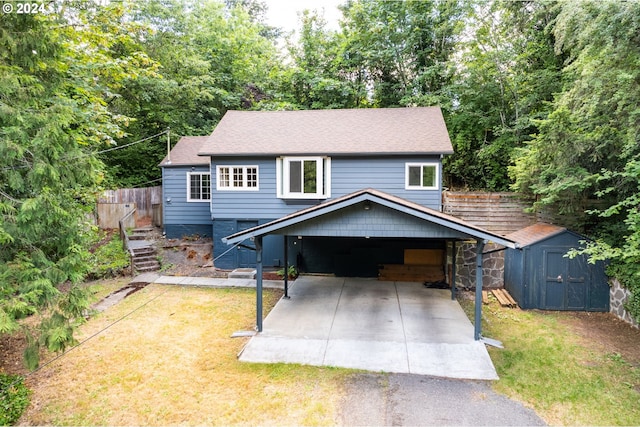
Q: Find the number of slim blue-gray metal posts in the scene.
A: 4